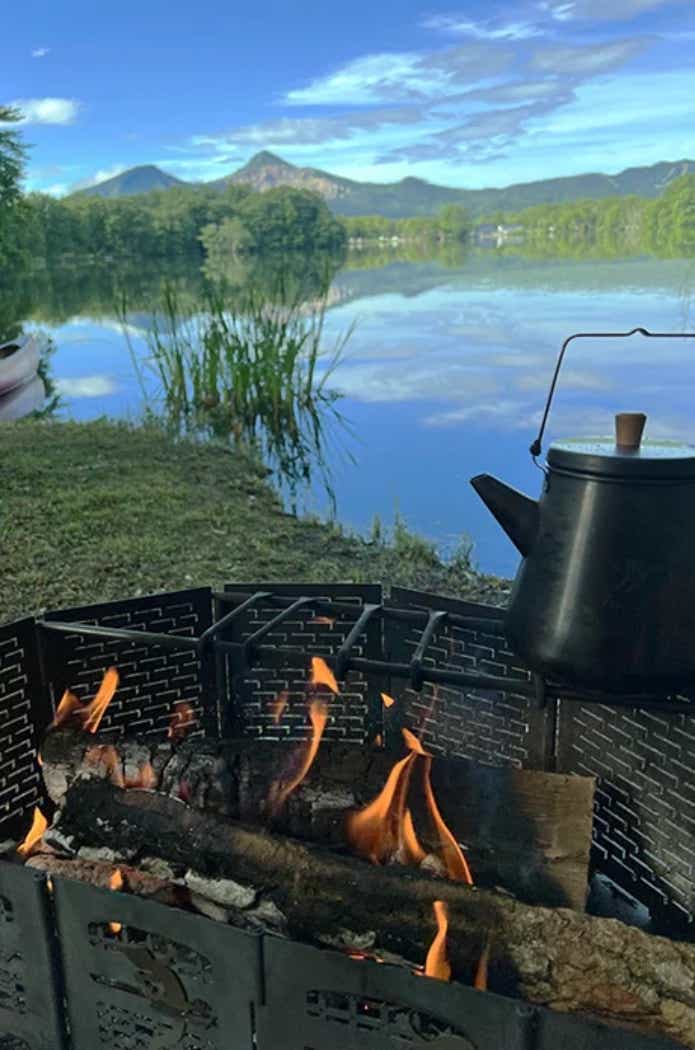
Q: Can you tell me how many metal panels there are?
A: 9